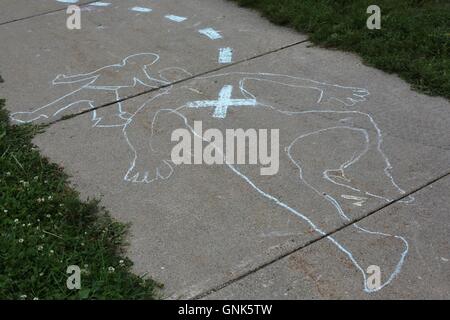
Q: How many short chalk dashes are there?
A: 6